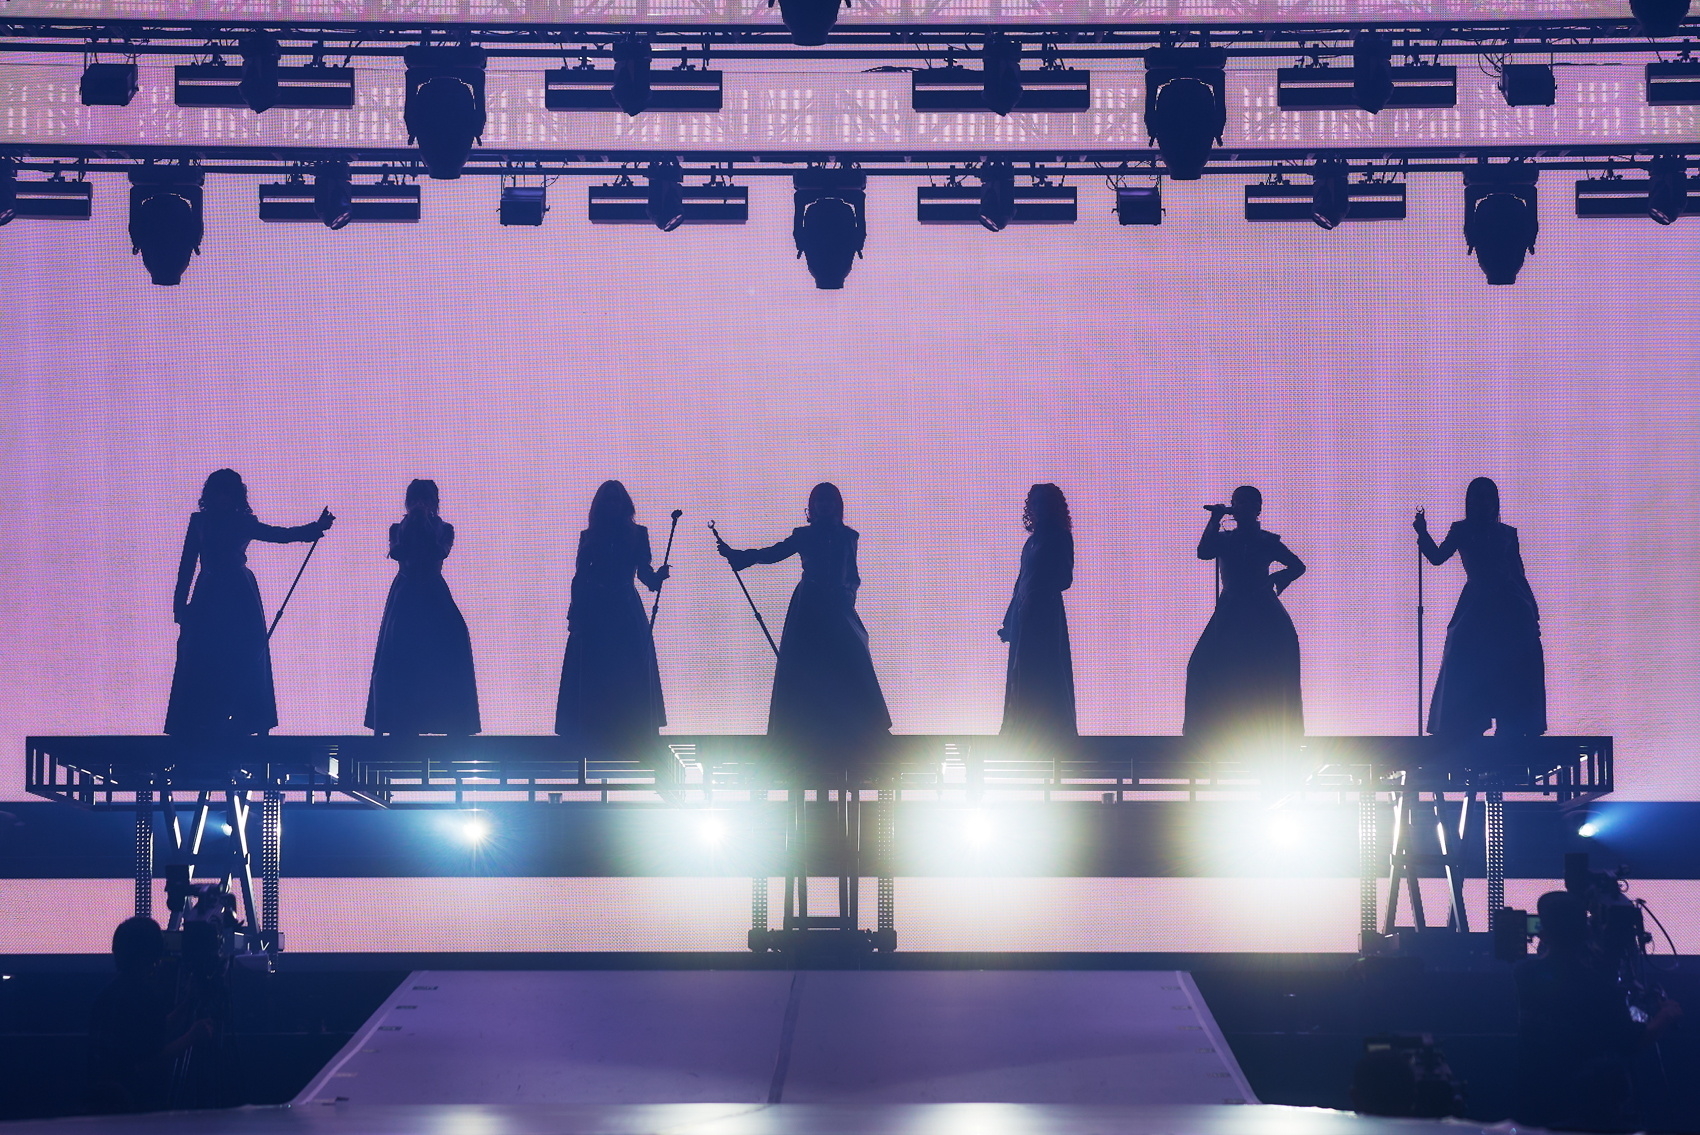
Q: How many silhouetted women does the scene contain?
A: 7